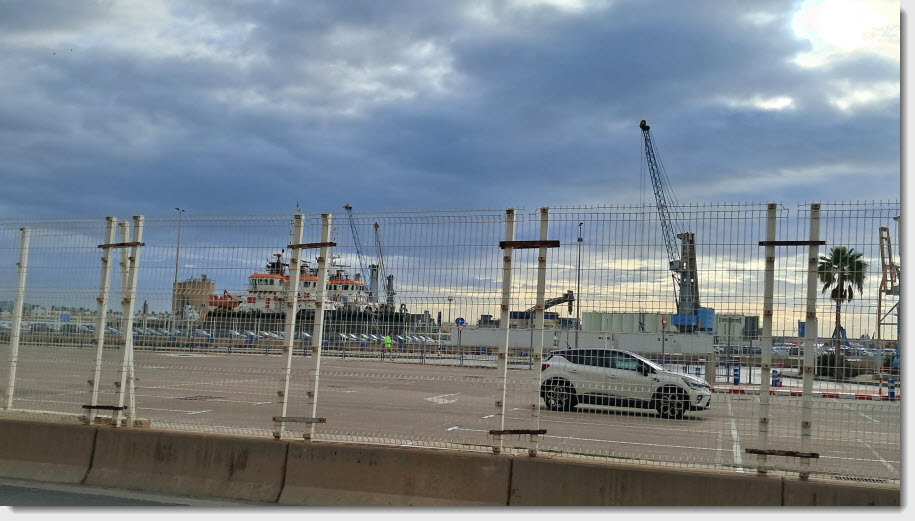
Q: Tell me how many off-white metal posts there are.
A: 10